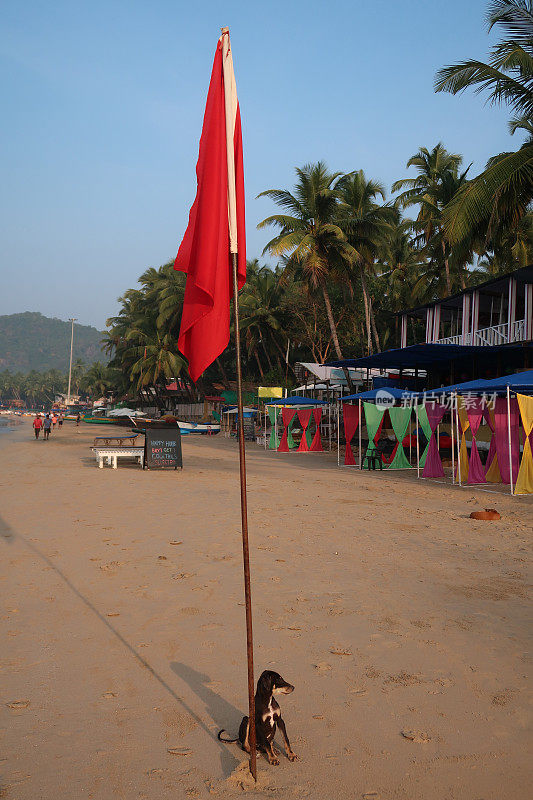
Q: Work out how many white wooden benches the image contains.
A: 1